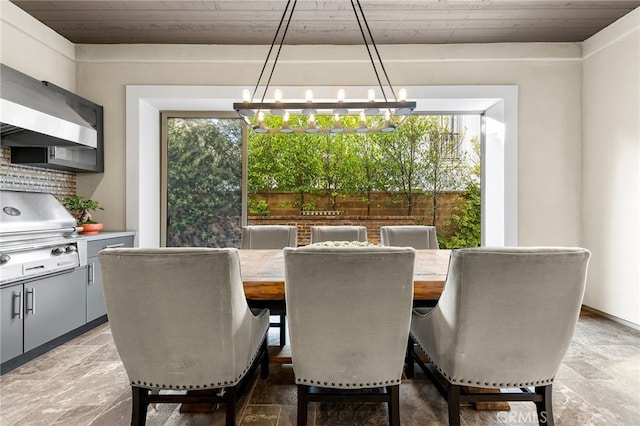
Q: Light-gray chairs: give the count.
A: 6